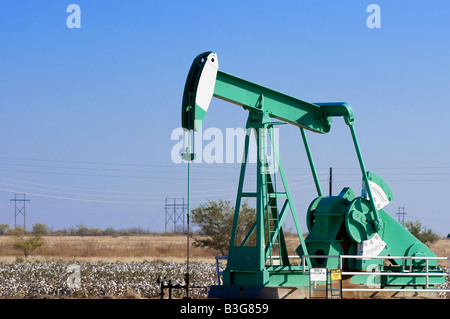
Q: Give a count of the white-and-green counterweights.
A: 2